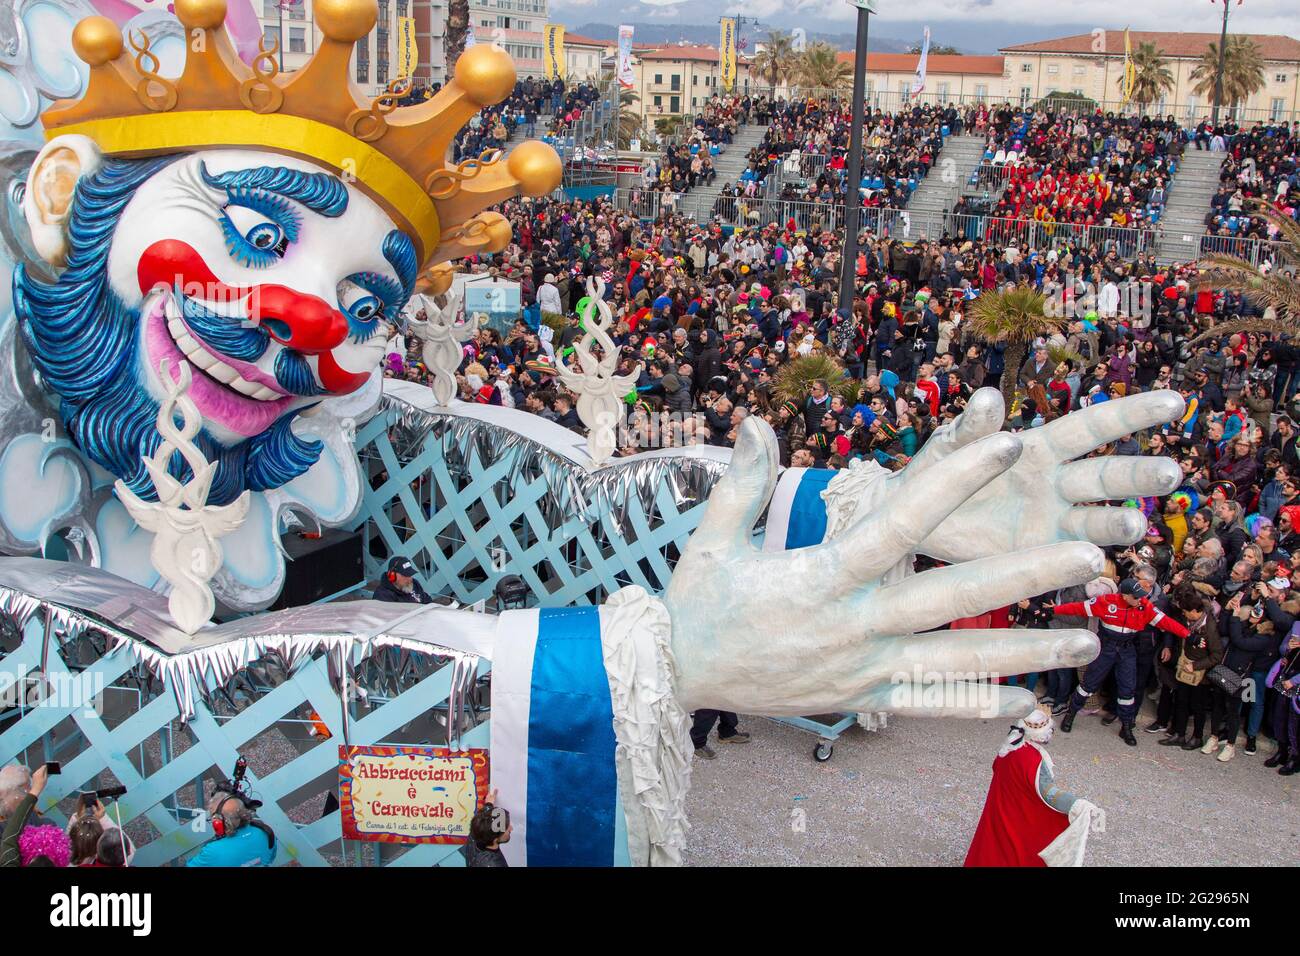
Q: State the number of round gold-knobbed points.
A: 7